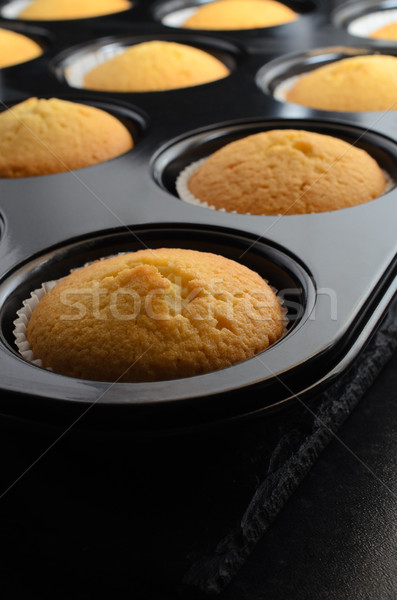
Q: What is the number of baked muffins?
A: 9